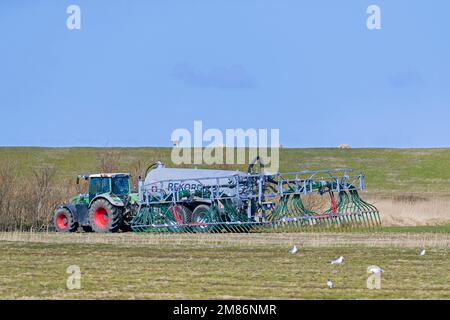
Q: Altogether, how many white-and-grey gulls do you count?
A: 5